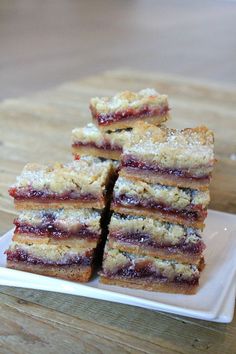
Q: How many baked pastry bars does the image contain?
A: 9